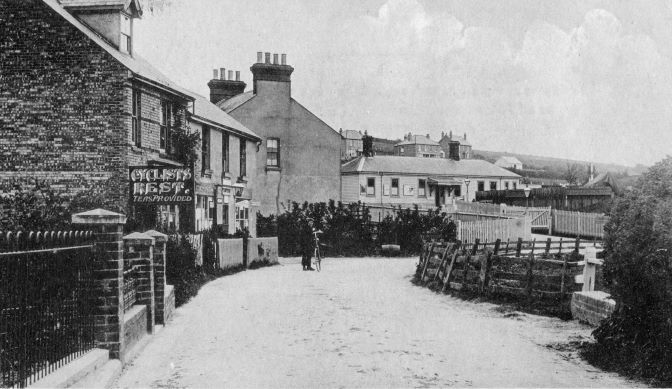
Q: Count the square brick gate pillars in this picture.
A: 3